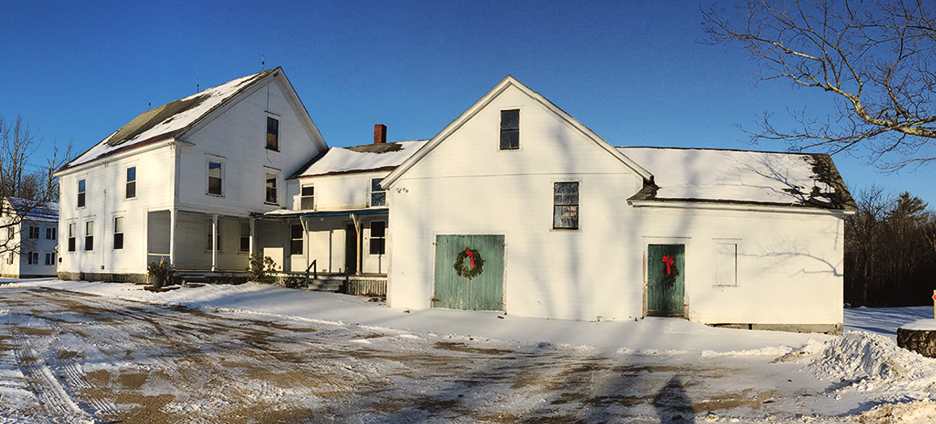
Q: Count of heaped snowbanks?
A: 1